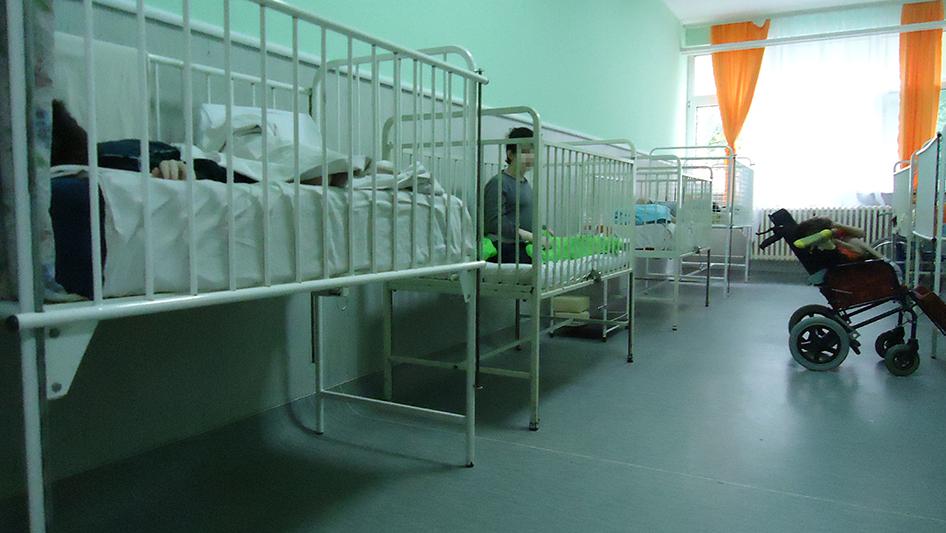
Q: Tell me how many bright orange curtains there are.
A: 2